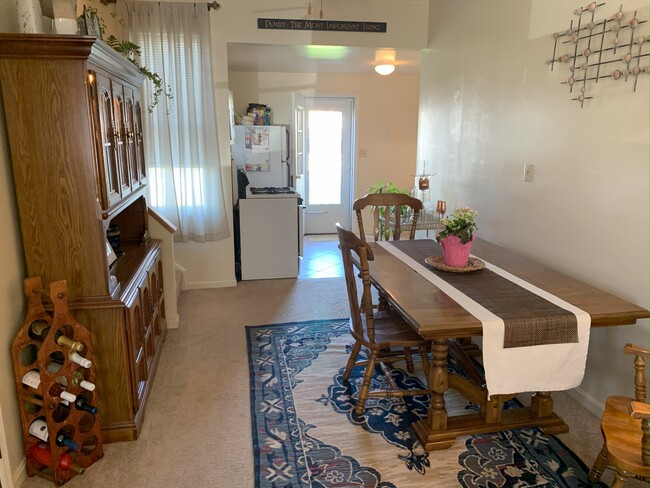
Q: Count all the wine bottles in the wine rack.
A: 7